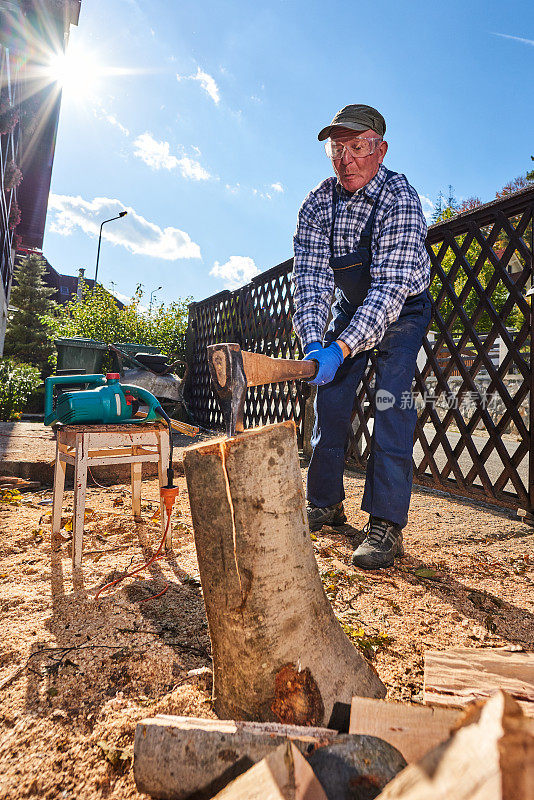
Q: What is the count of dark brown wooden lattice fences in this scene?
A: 1